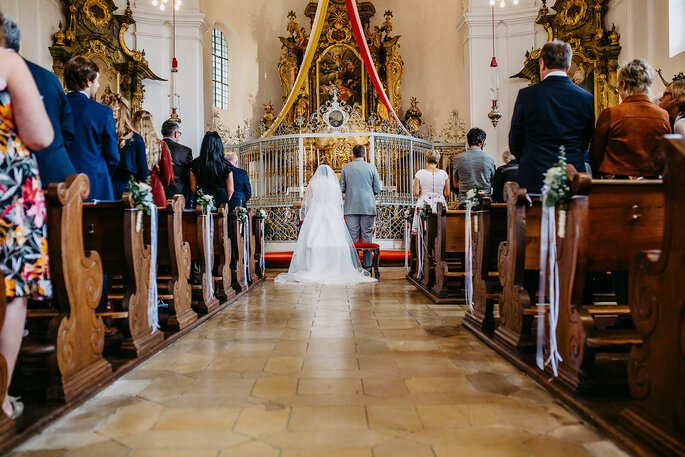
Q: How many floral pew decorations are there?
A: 8